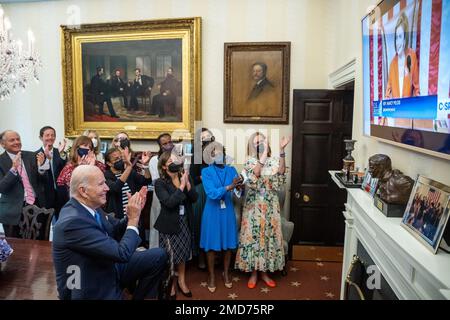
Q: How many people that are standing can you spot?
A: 11